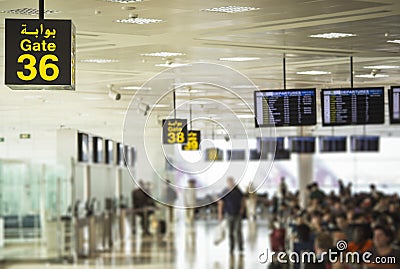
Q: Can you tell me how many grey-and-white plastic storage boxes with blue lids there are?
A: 0